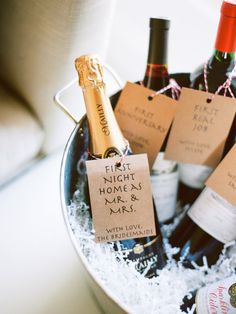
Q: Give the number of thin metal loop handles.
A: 1